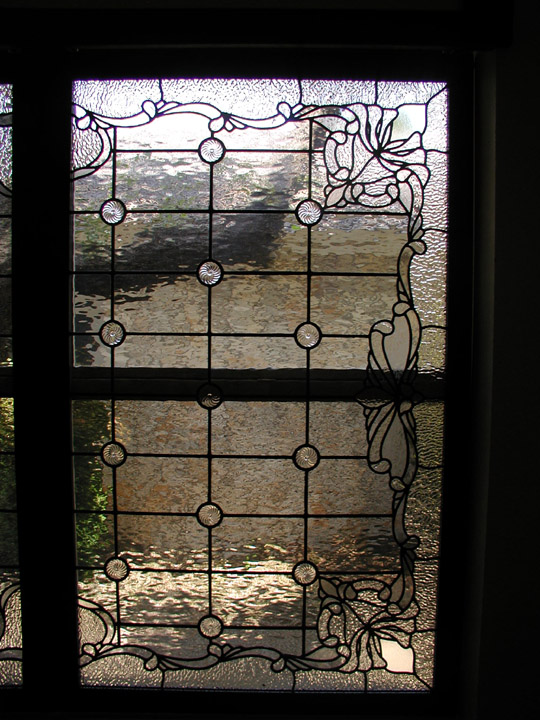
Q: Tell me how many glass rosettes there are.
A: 13